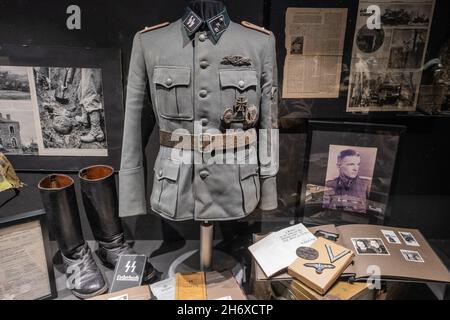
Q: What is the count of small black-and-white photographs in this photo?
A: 4